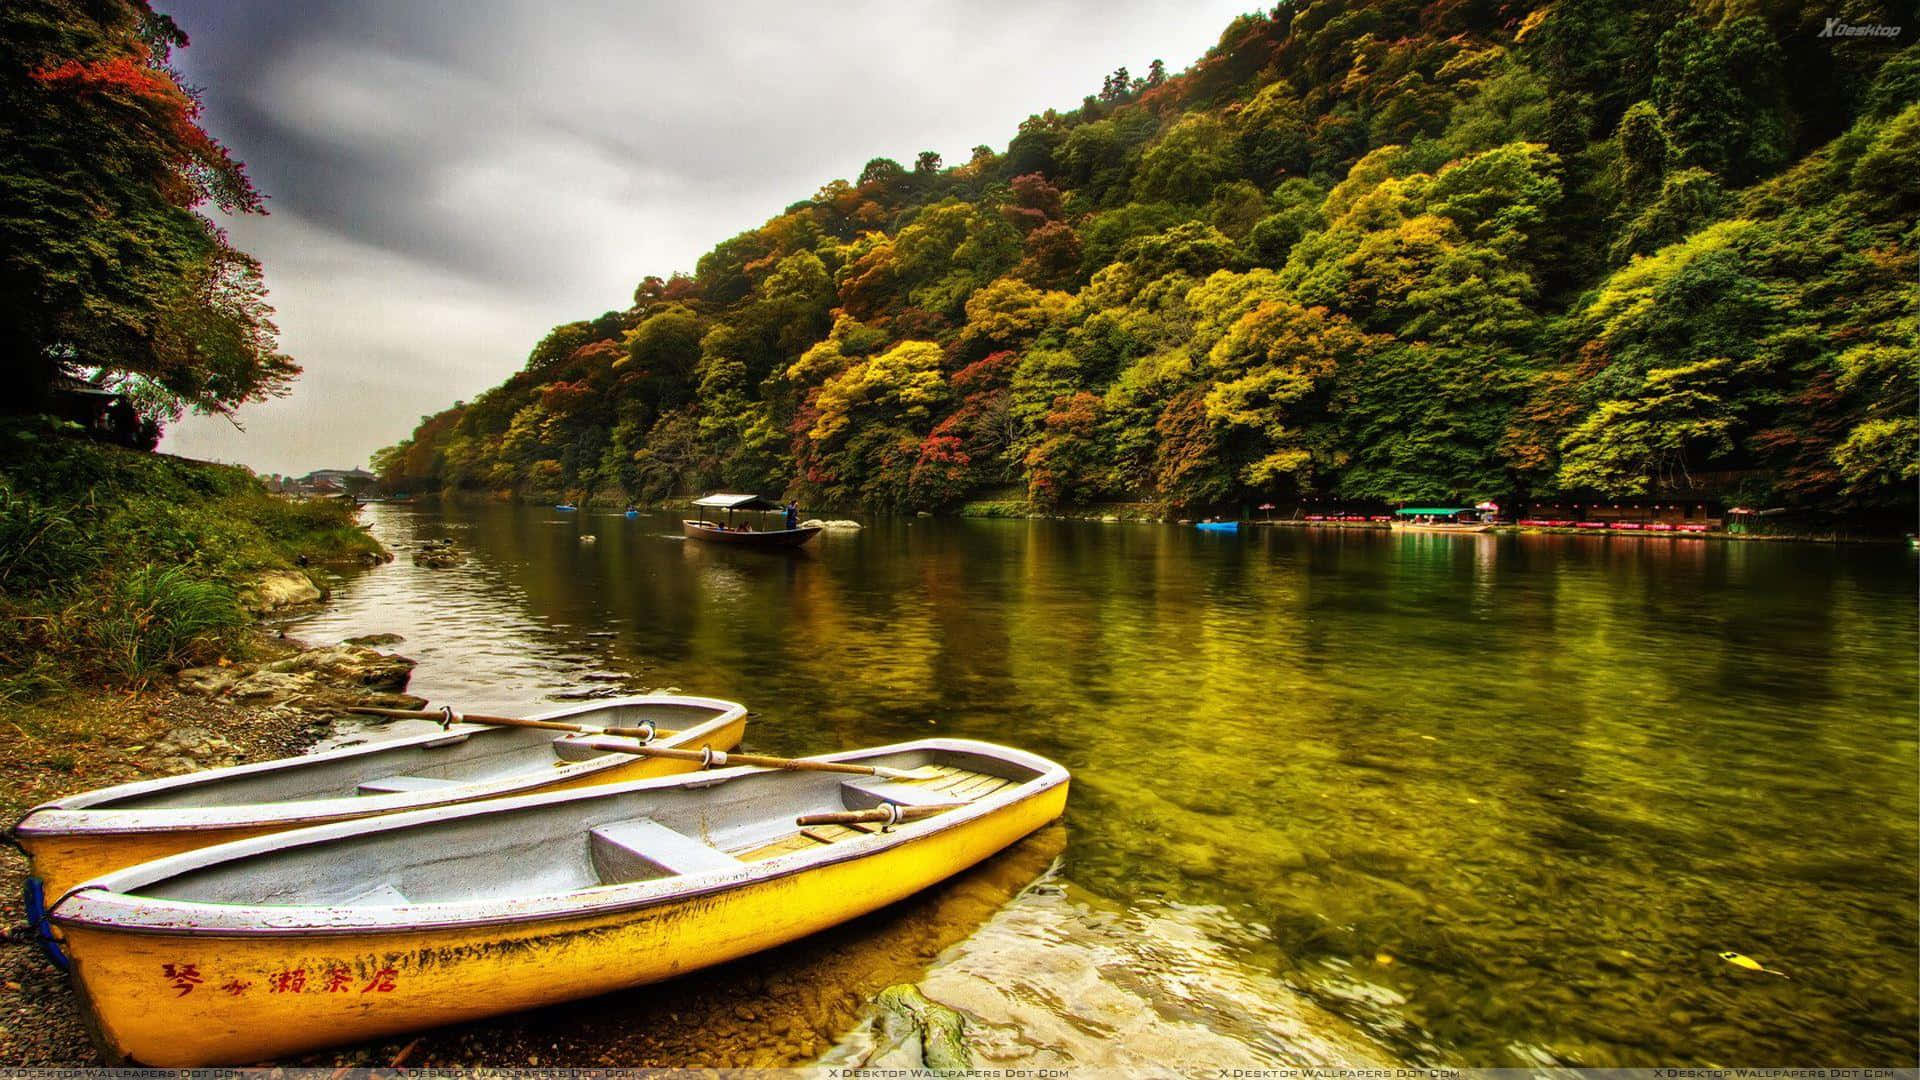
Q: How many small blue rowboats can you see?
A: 3